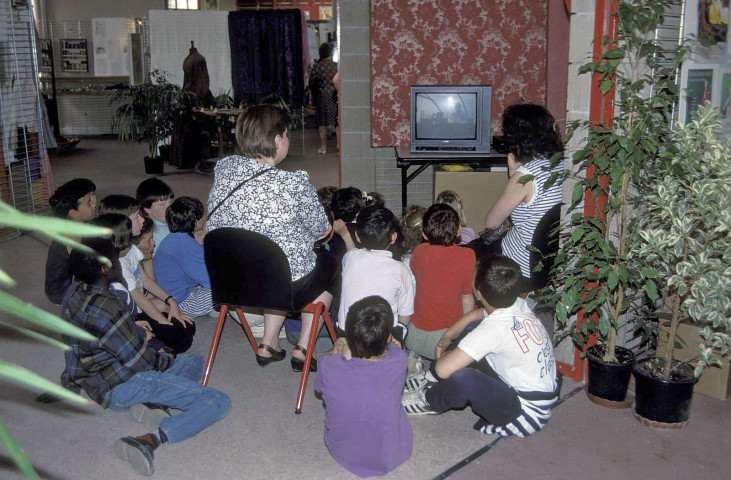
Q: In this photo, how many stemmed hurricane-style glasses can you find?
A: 0